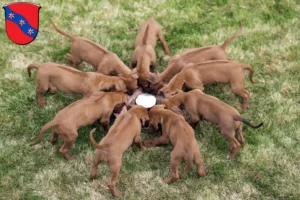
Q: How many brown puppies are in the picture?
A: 9